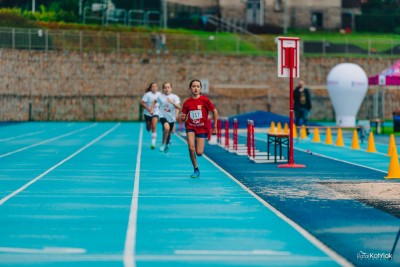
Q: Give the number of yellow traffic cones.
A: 12